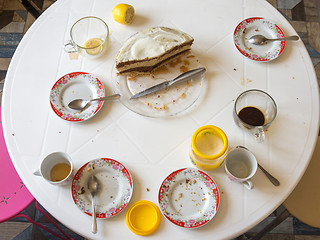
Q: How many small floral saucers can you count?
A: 4